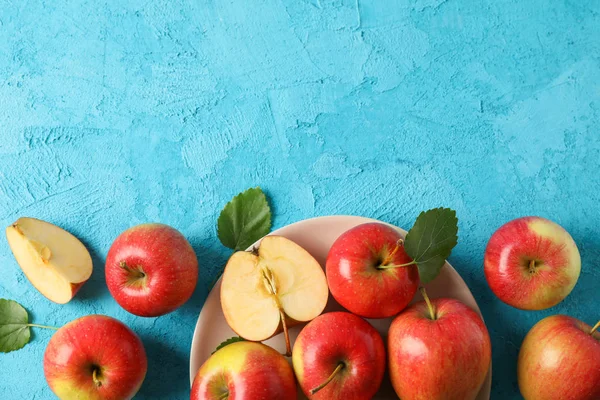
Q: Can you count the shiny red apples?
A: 8